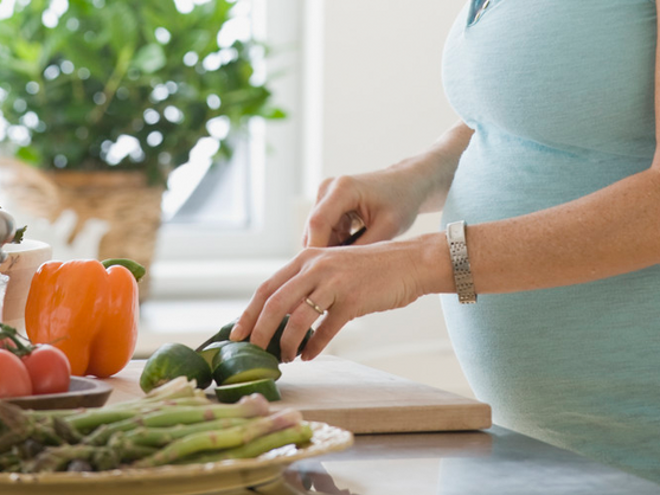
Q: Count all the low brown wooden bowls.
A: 1